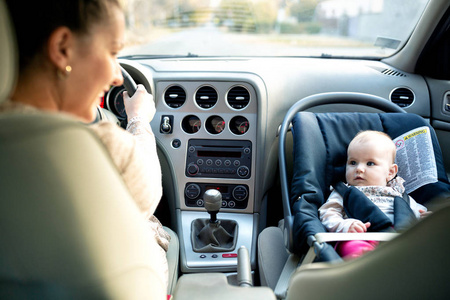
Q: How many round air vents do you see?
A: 4